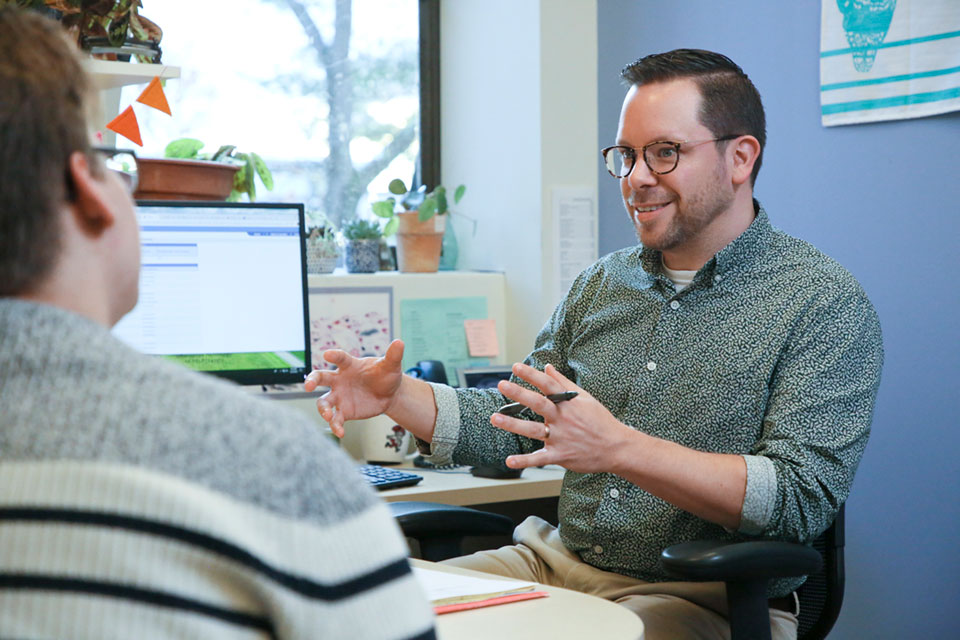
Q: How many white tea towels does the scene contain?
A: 1